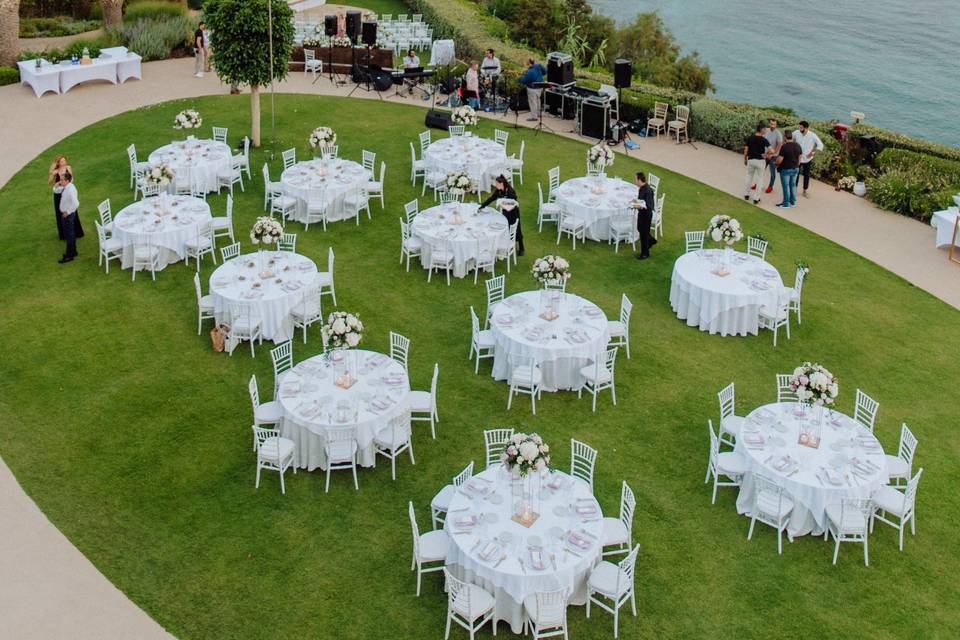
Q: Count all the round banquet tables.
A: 12